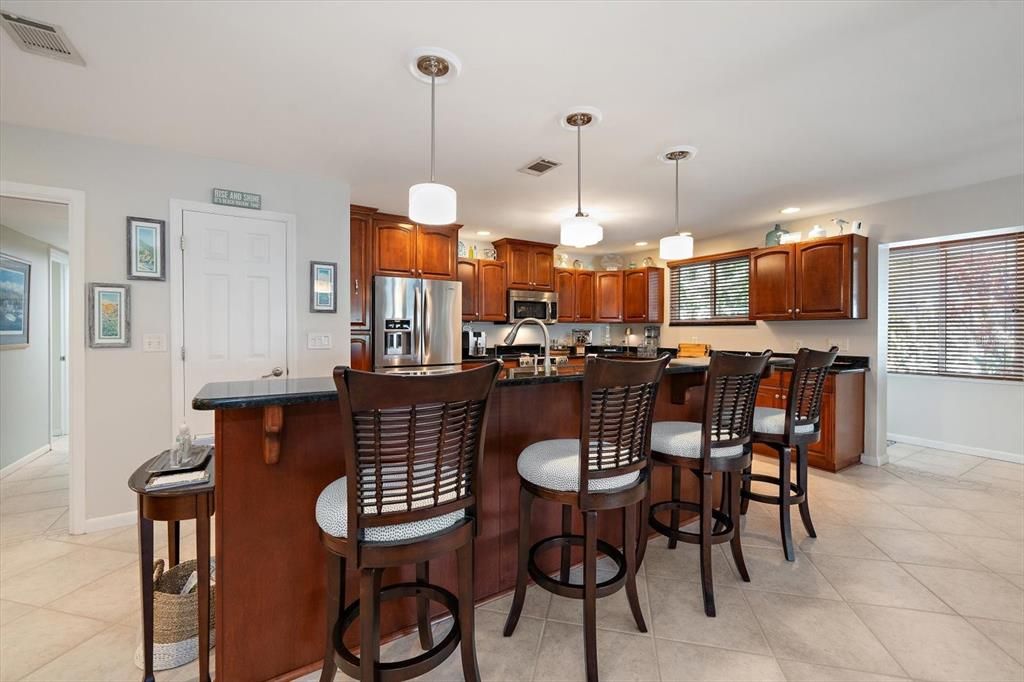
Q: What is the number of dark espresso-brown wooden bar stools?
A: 4